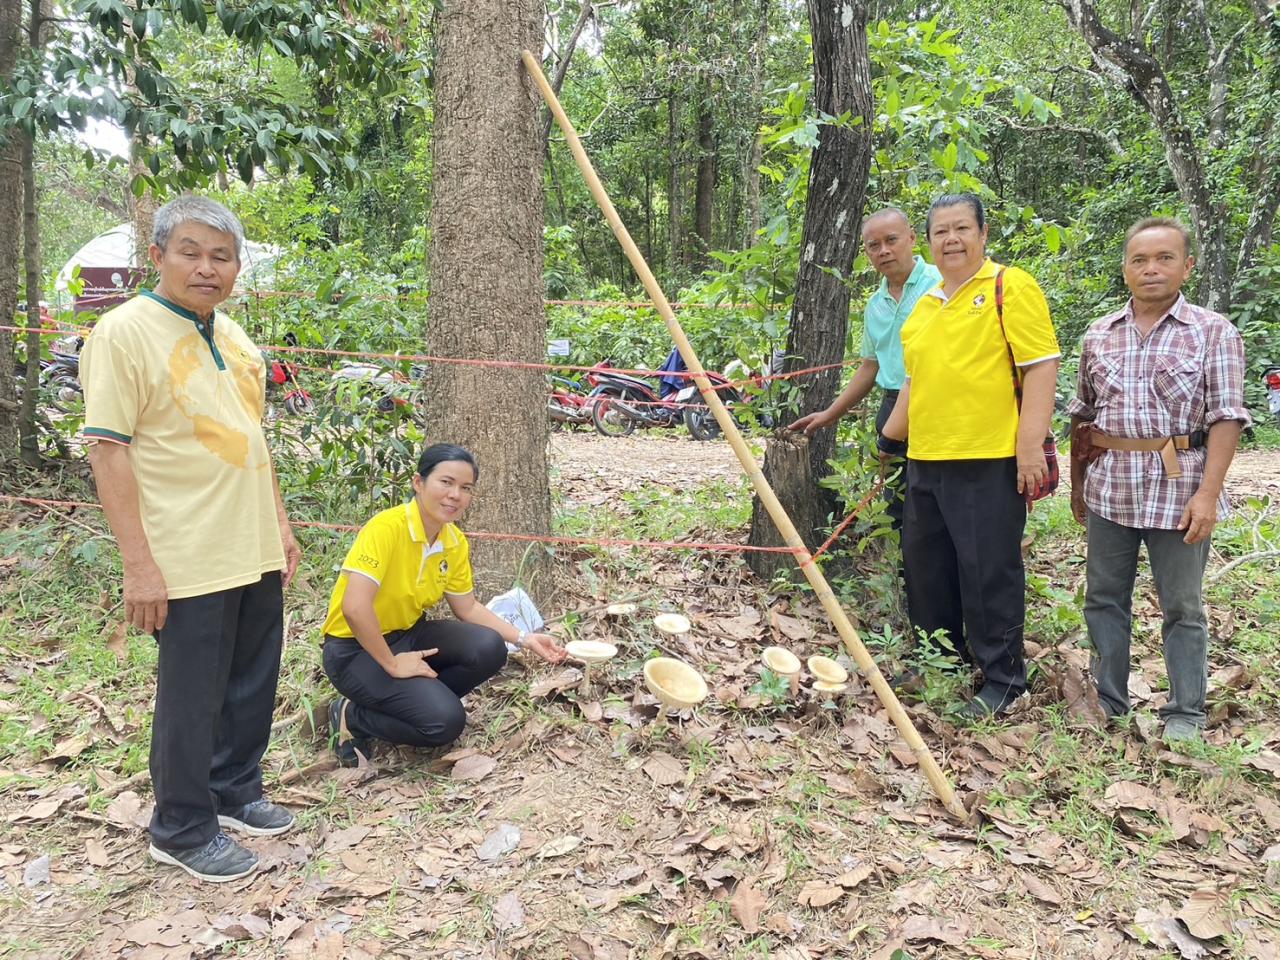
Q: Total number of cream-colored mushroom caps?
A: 7